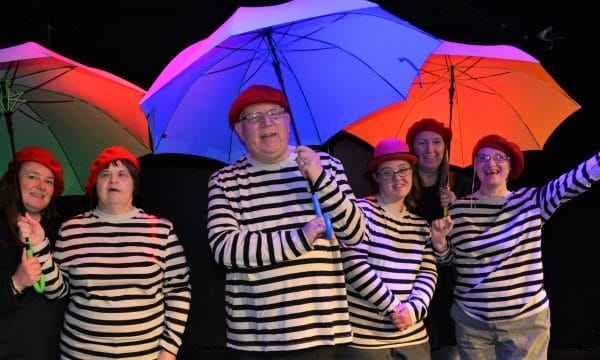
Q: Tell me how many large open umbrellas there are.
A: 3